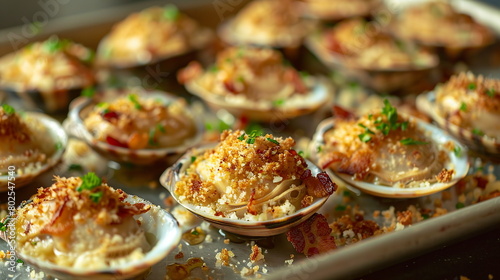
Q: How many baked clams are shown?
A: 13